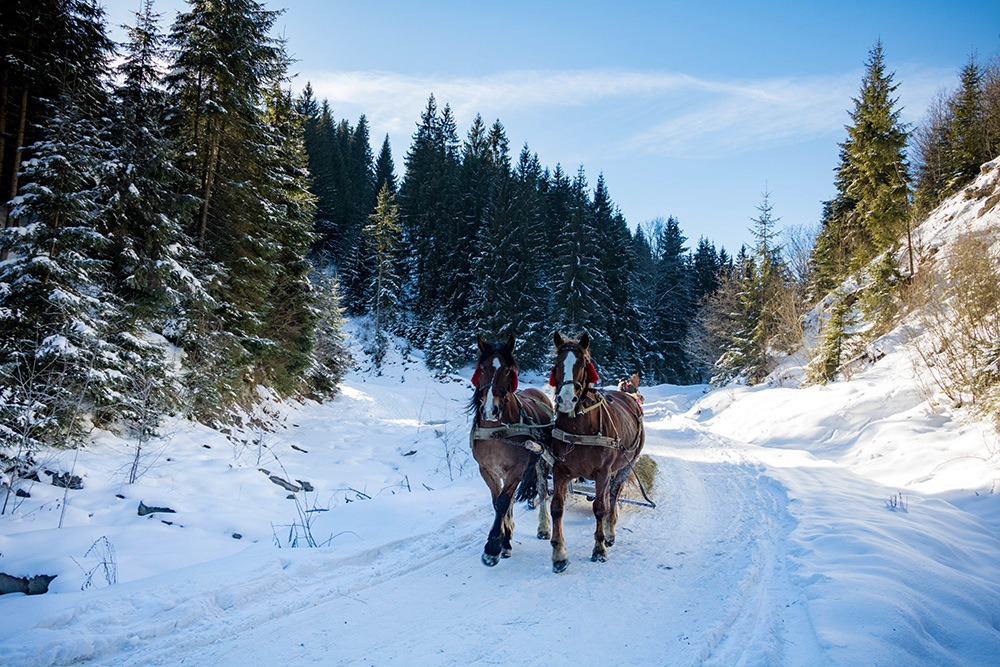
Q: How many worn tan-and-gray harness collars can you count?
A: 2